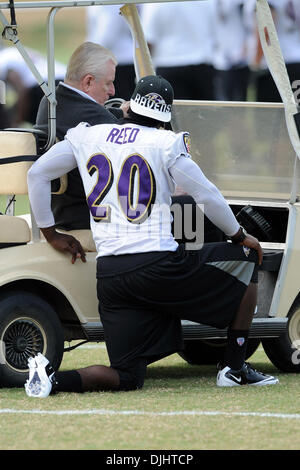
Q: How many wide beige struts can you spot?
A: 2